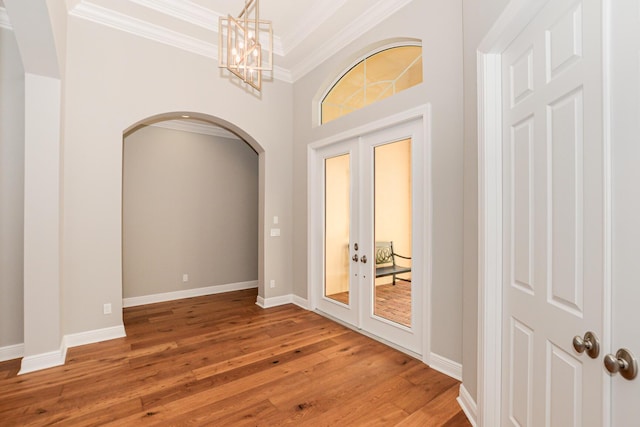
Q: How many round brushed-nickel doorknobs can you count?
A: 4